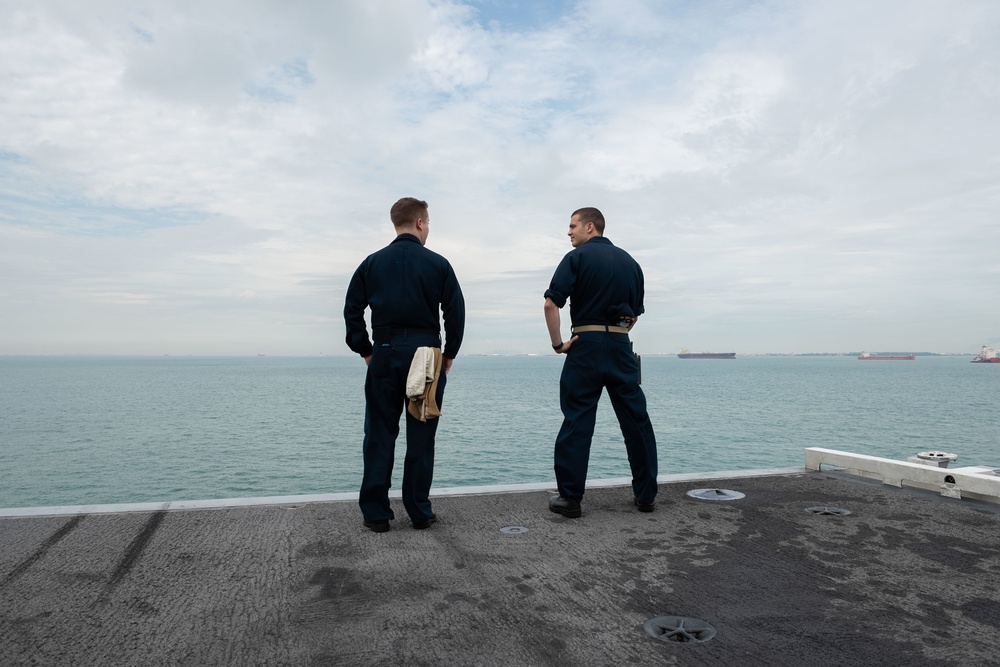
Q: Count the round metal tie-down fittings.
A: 4